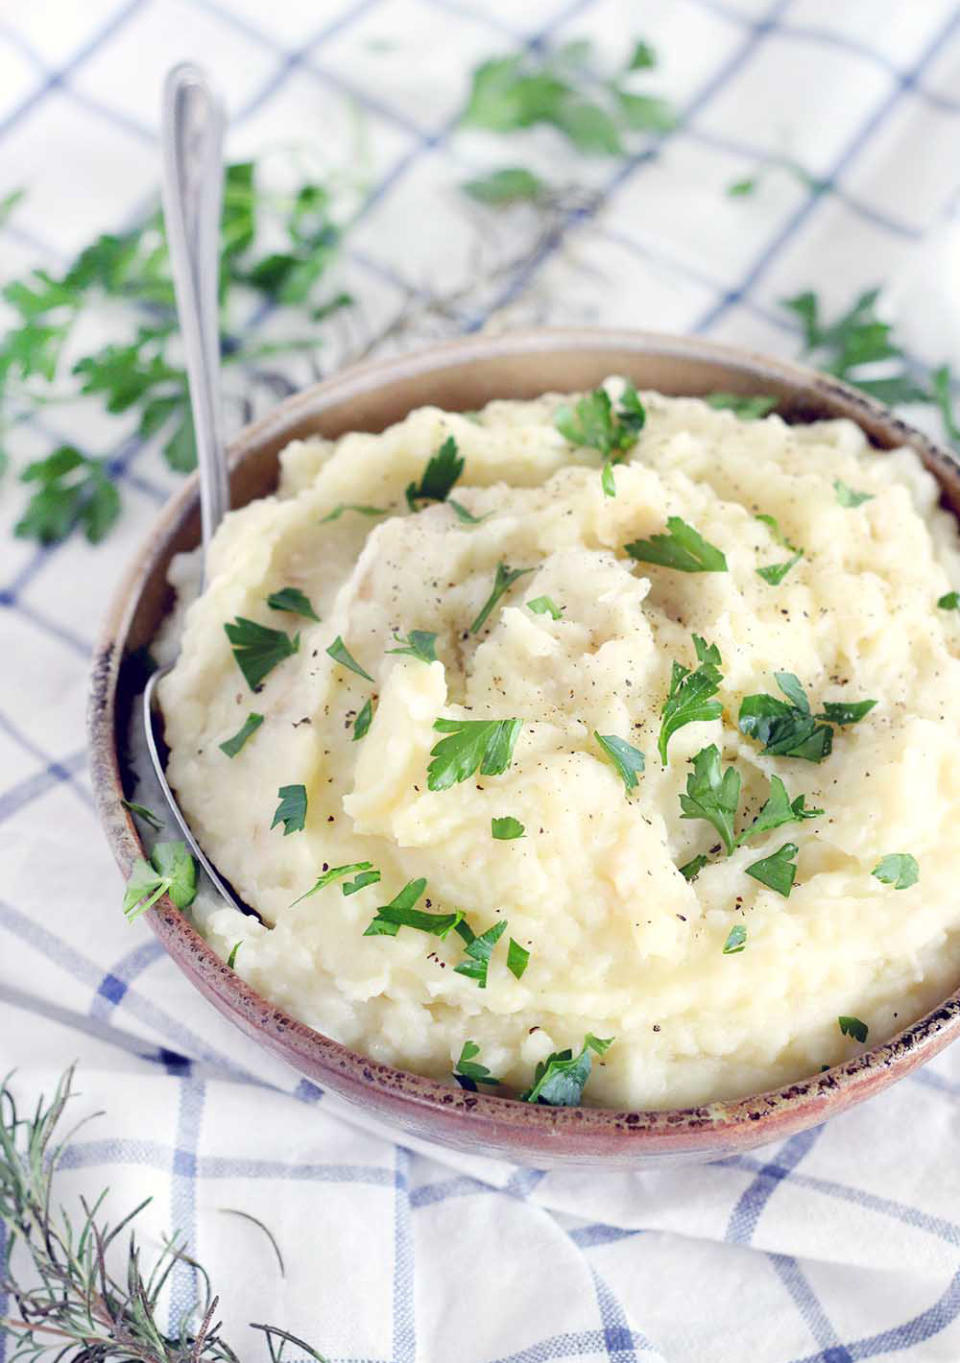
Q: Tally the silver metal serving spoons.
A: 1